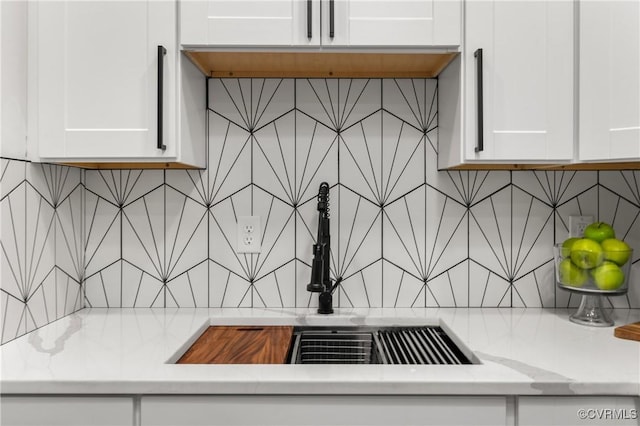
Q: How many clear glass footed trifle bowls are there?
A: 1